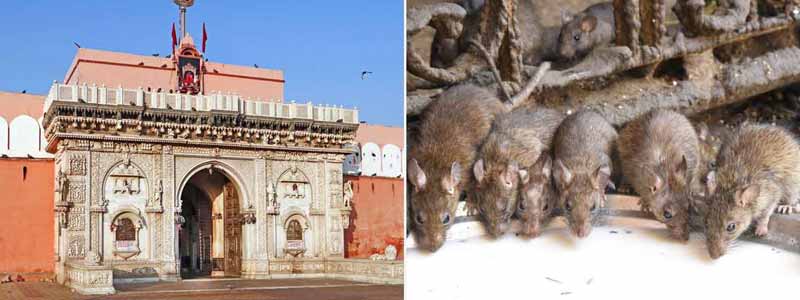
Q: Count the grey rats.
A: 7